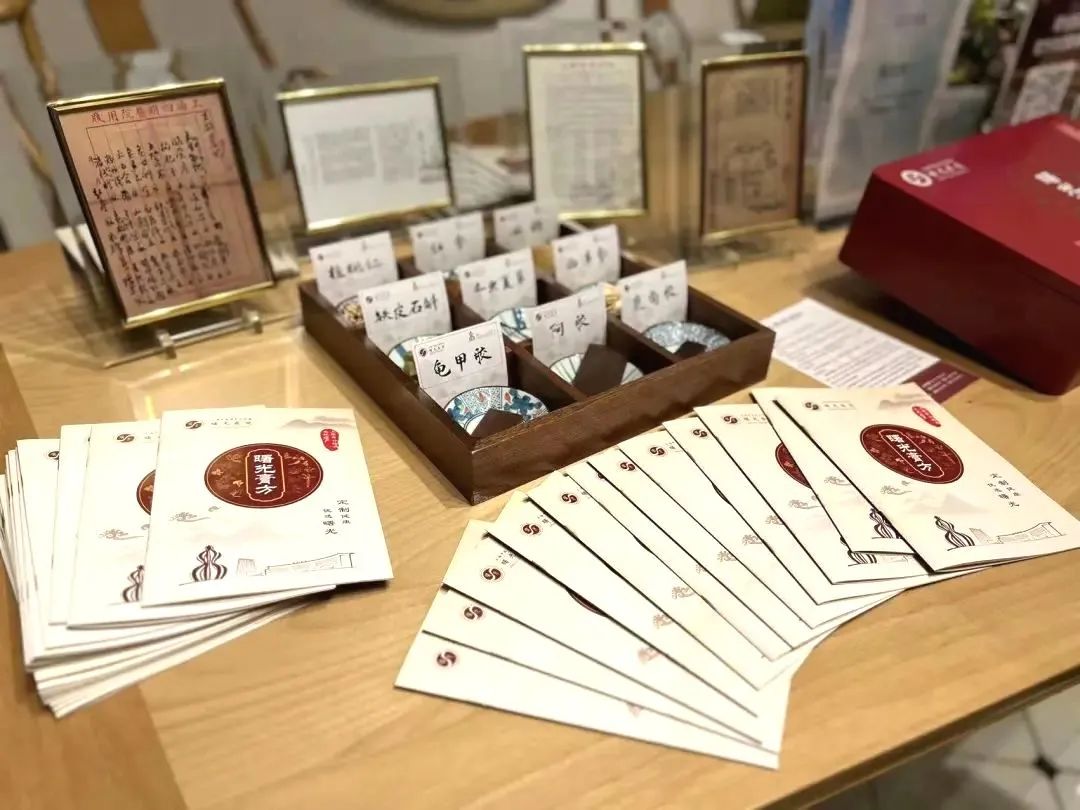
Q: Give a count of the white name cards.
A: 9